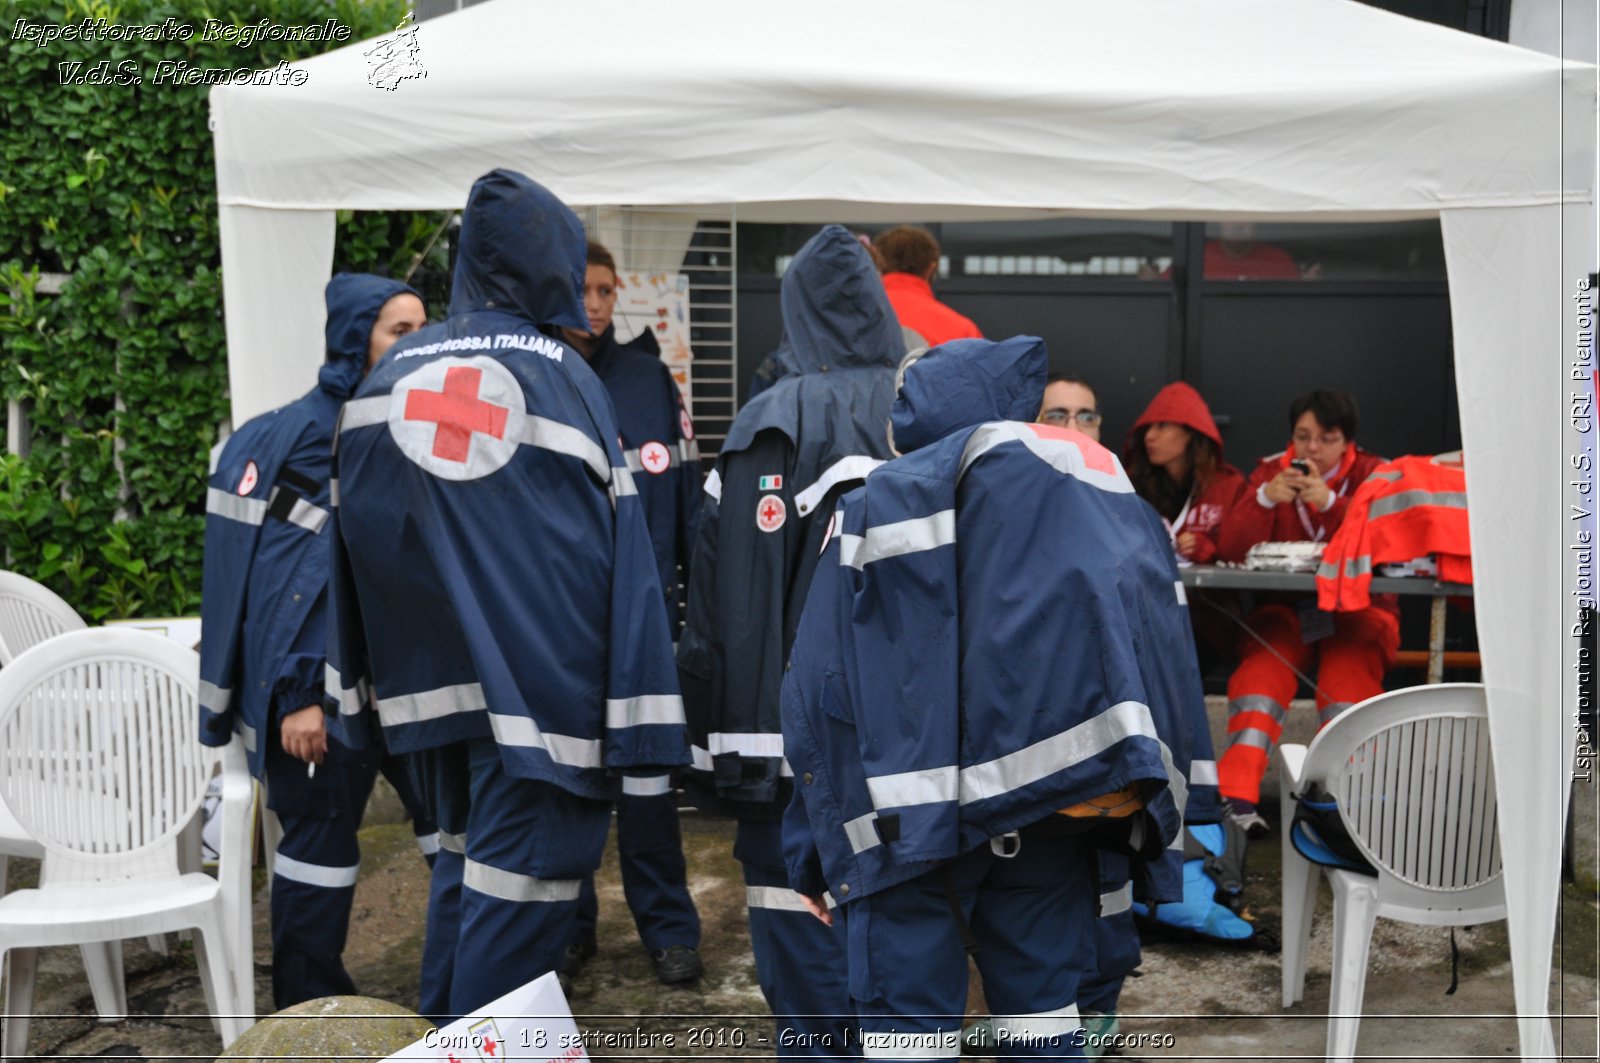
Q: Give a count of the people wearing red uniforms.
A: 3